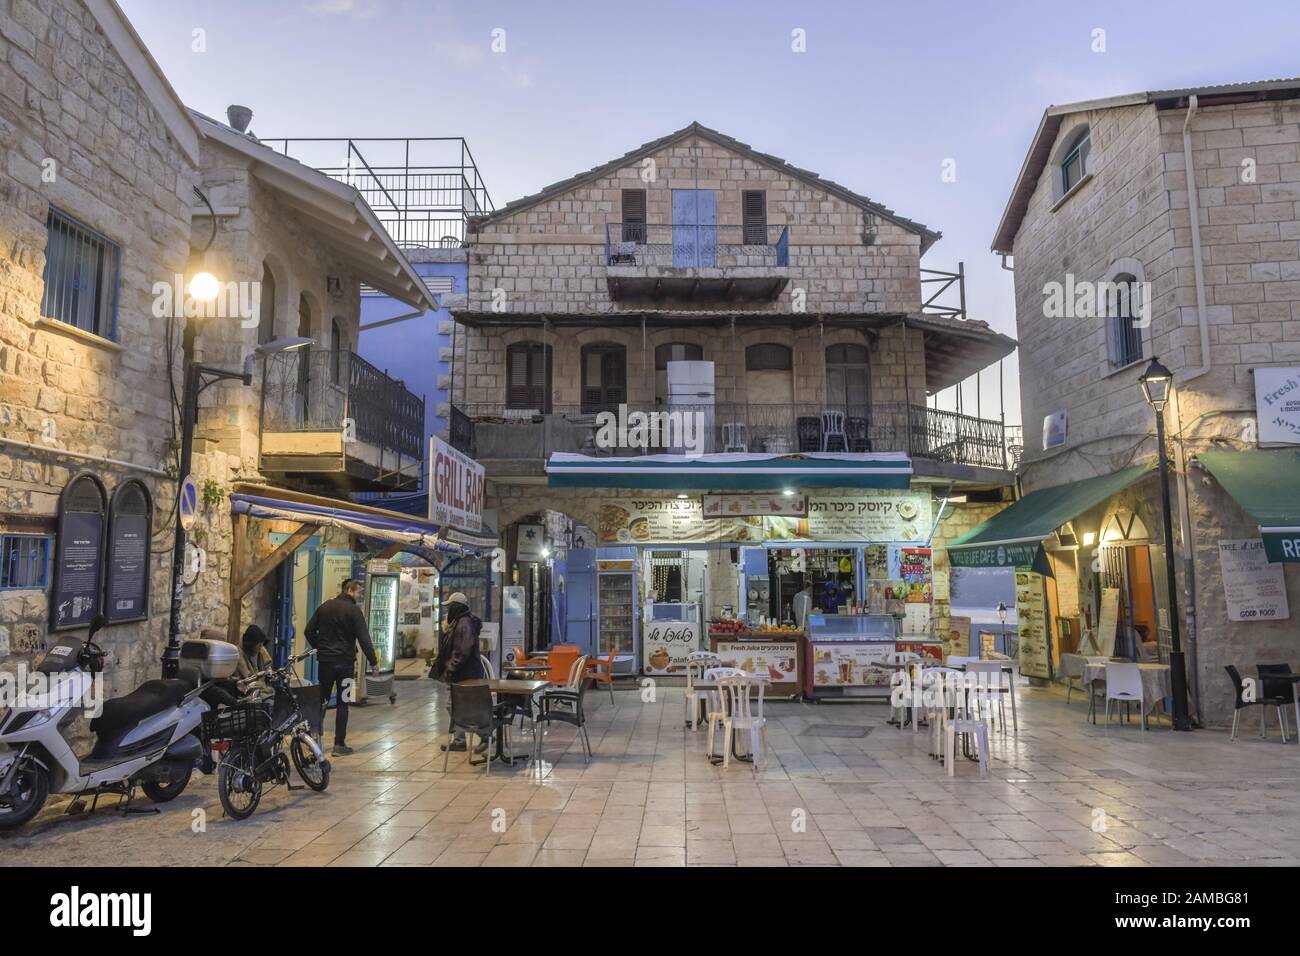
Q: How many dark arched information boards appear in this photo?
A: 2